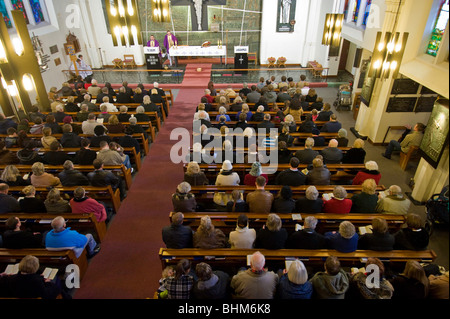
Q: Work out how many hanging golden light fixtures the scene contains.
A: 5